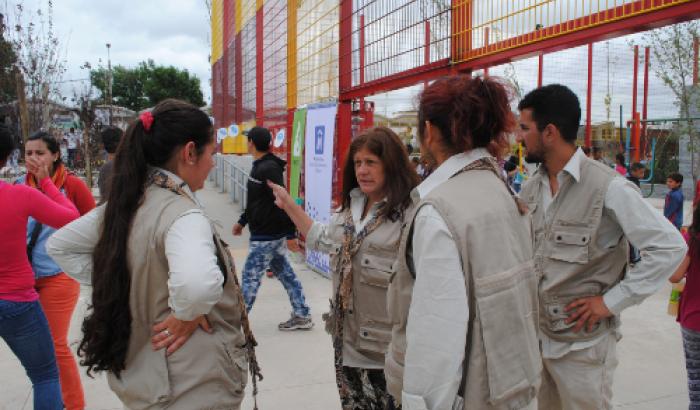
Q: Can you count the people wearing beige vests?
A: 4